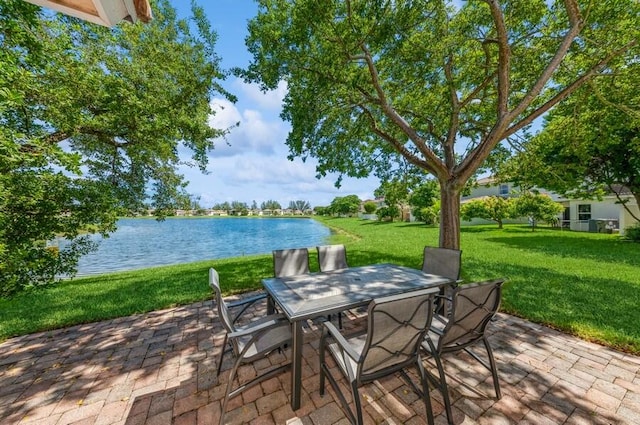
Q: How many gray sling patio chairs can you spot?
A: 6